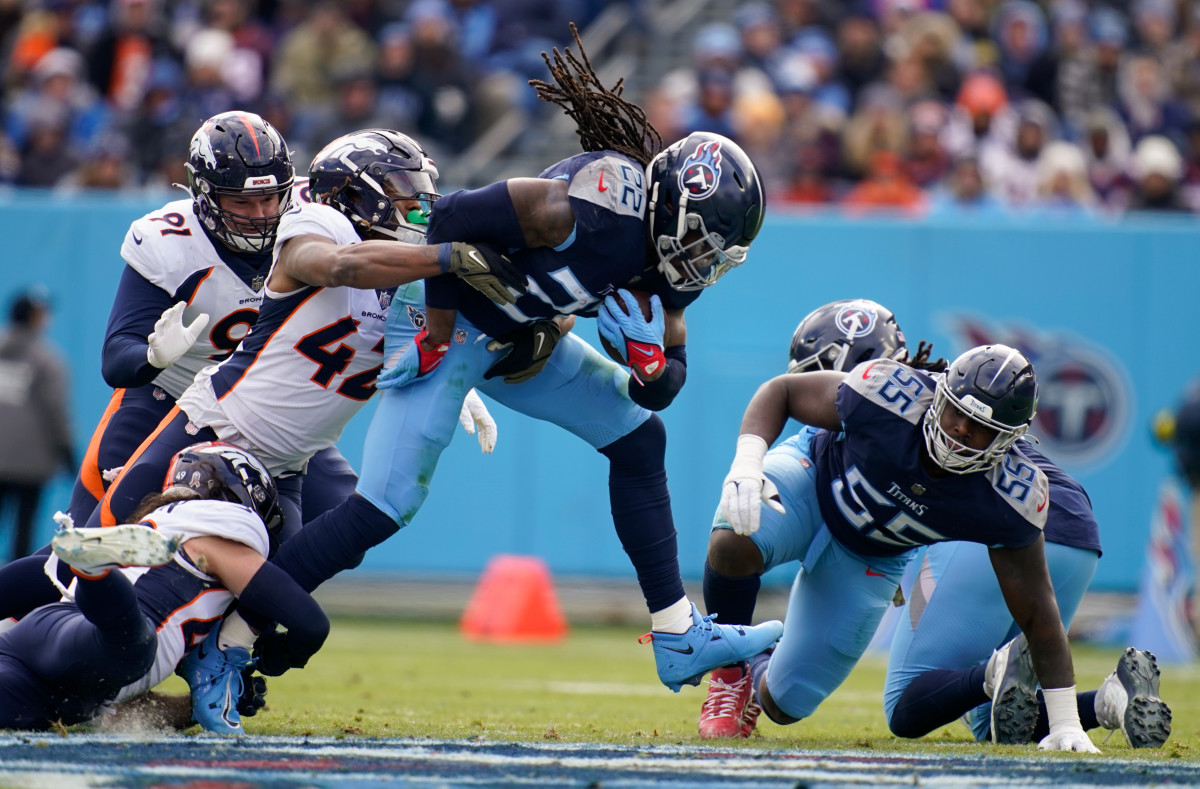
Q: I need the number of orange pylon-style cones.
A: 1